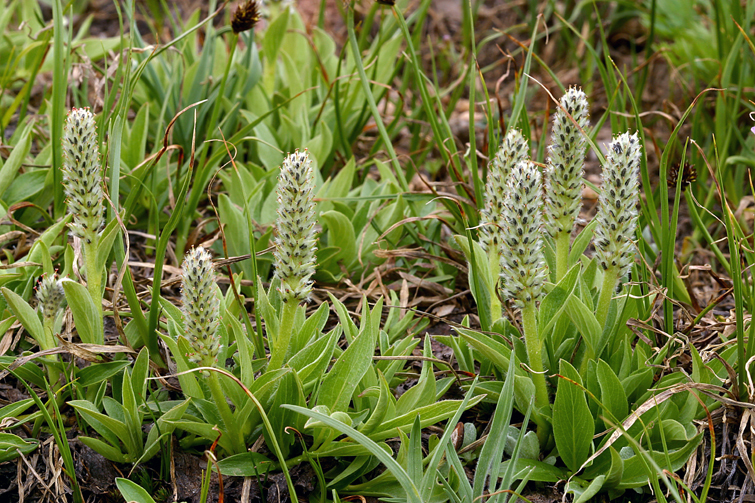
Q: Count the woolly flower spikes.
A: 8